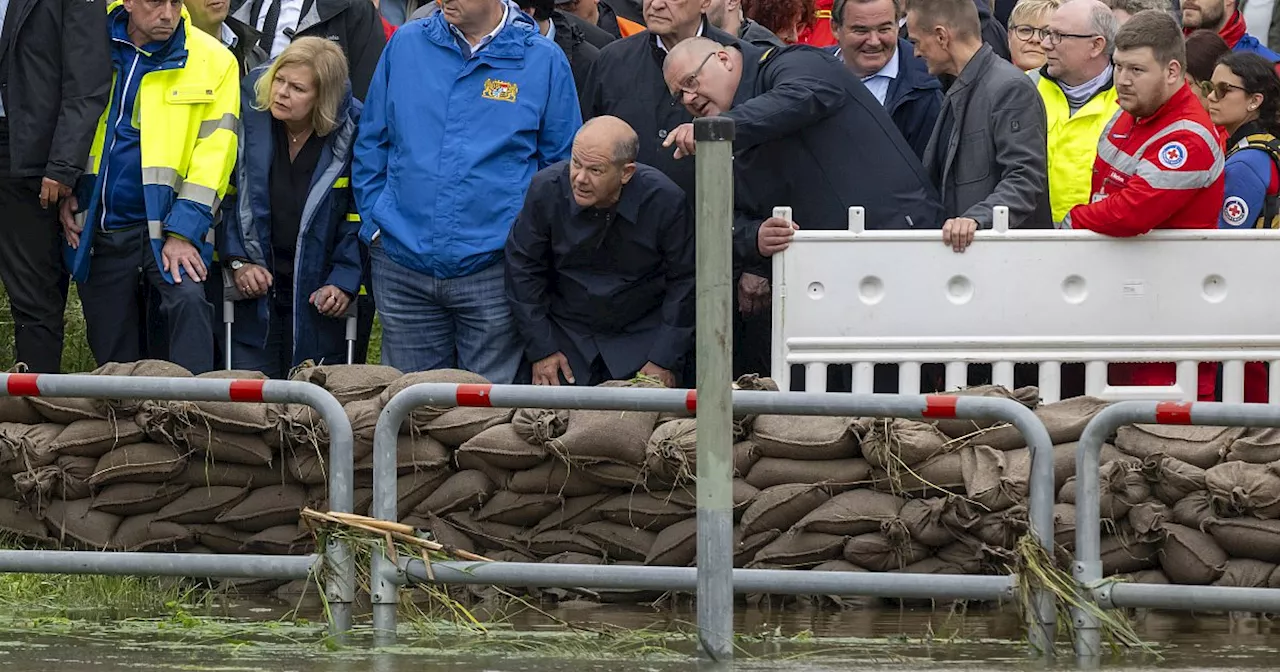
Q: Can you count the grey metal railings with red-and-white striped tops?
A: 3